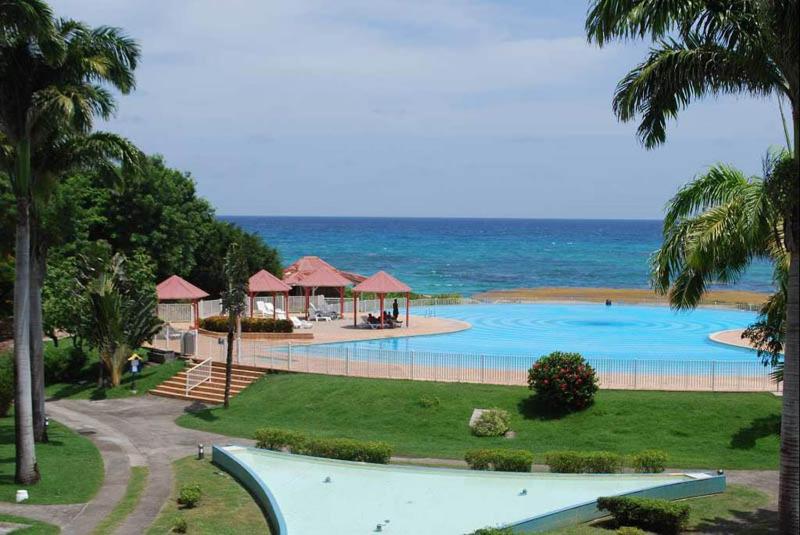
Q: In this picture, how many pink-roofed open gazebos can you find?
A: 4